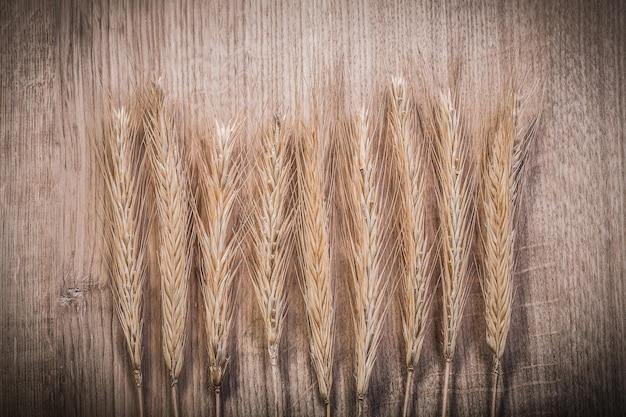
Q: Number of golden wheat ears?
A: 9